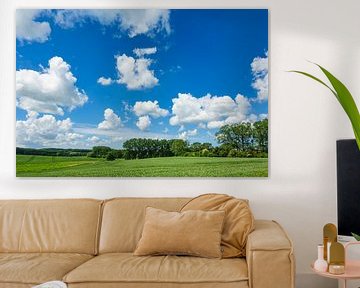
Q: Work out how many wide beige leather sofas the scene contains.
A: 1